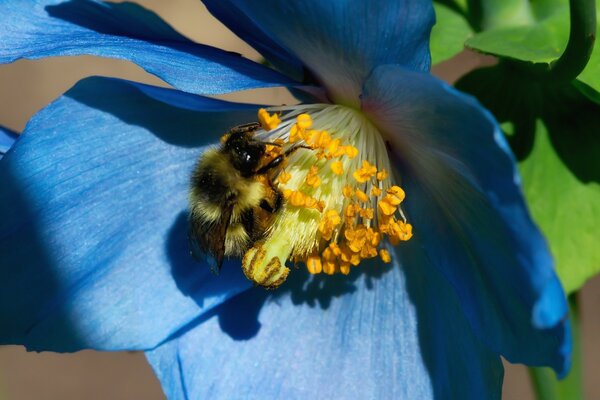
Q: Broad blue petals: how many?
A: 5